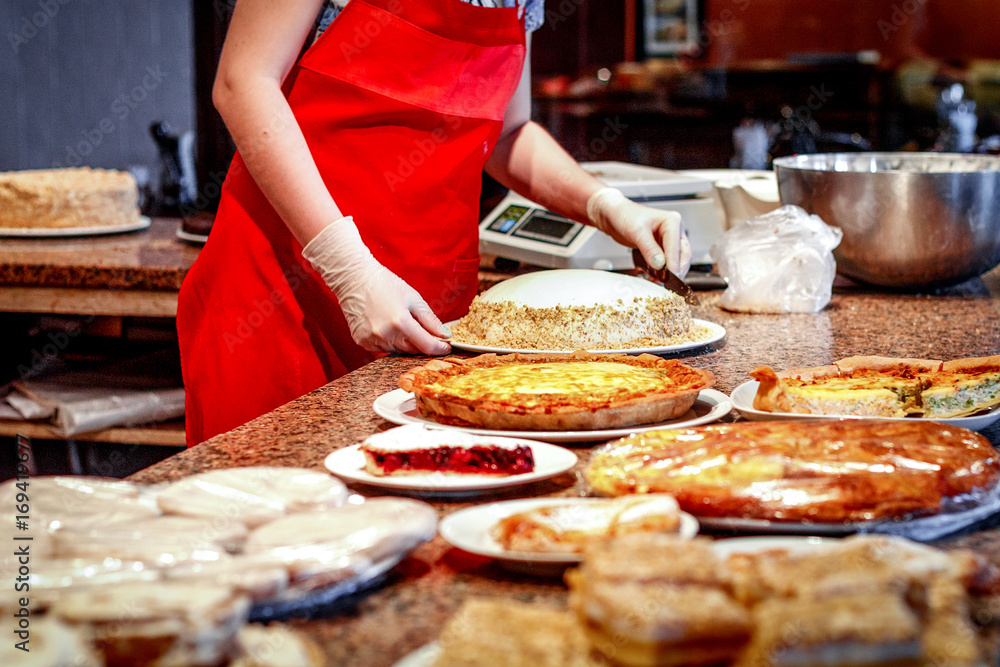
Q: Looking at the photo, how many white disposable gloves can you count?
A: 2